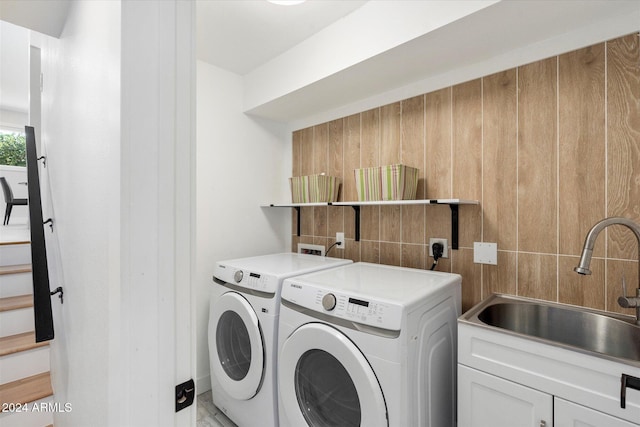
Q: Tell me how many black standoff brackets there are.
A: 3